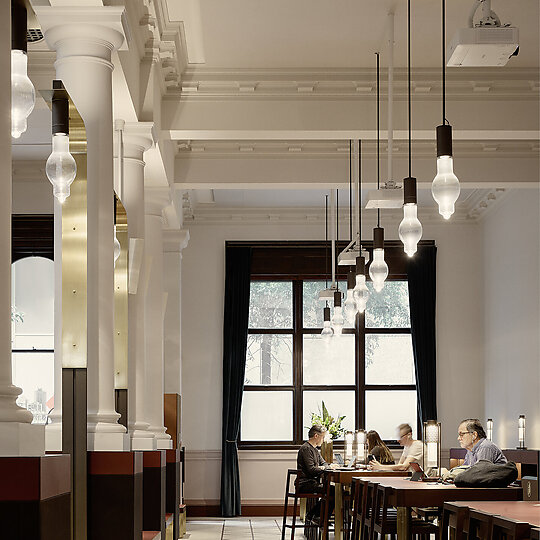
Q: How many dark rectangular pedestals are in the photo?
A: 4